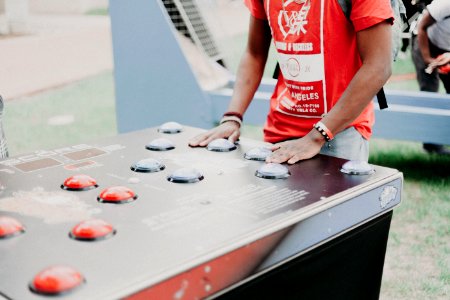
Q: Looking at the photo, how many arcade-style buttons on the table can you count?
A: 13